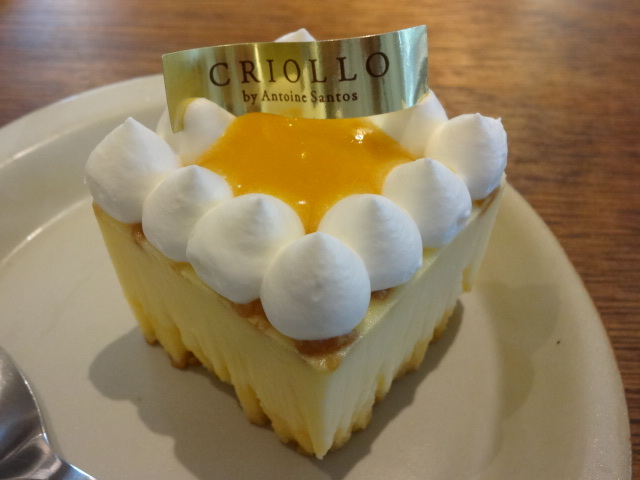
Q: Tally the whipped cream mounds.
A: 10